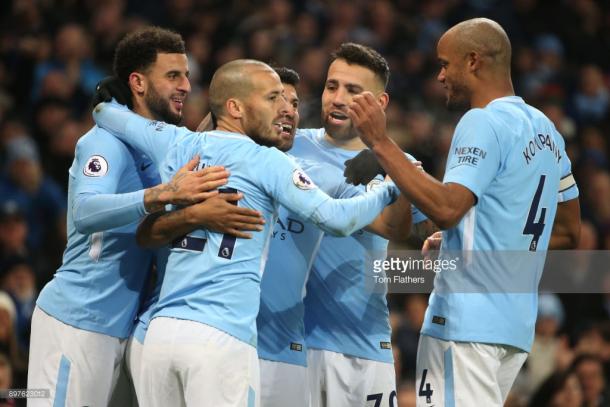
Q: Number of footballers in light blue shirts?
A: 5